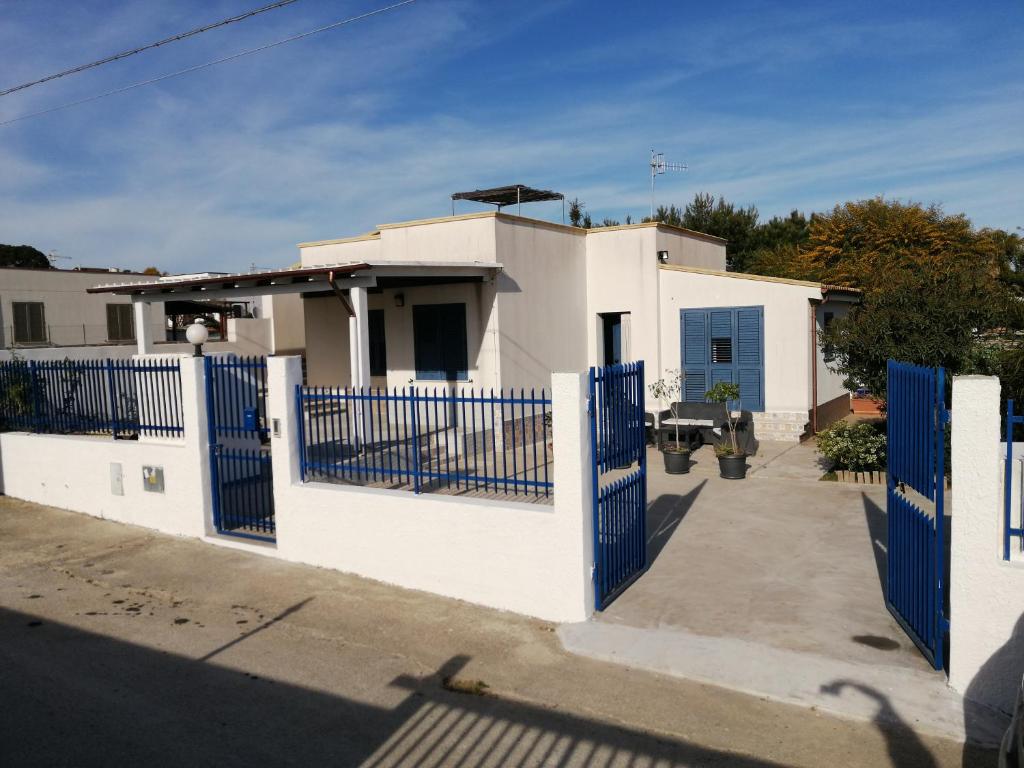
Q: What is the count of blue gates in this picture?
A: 3